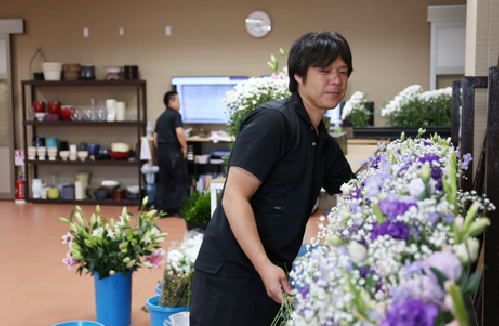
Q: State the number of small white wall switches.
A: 3